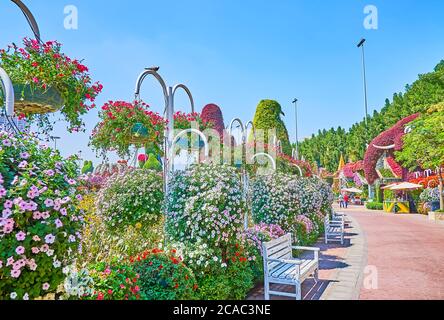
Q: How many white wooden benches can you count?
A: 3